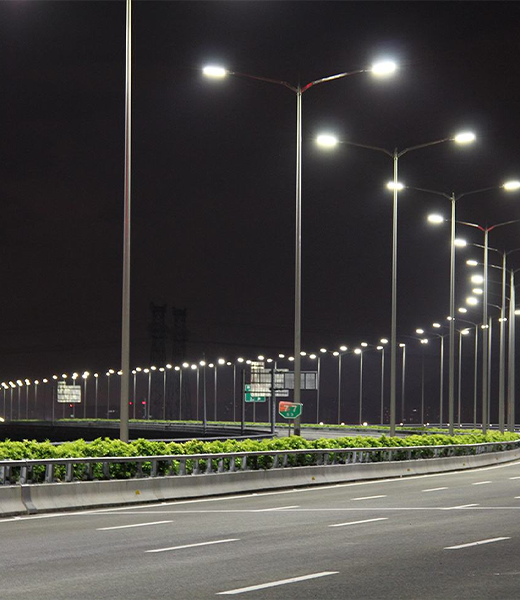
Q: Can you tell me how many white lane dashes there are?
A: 12